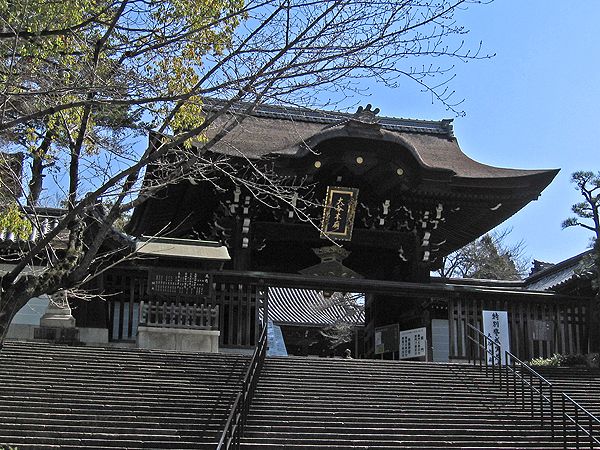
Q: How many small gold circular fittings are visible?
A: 3